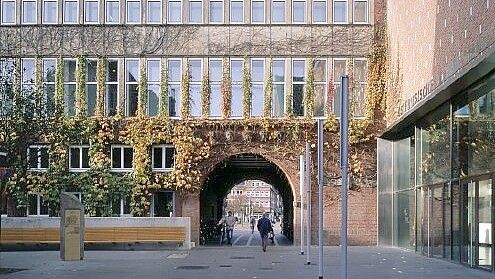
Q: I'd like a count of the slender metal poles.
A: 4